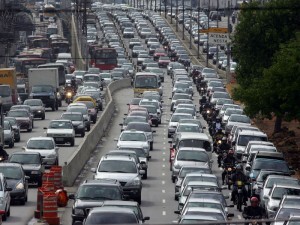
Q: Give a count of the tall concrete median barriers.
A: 1